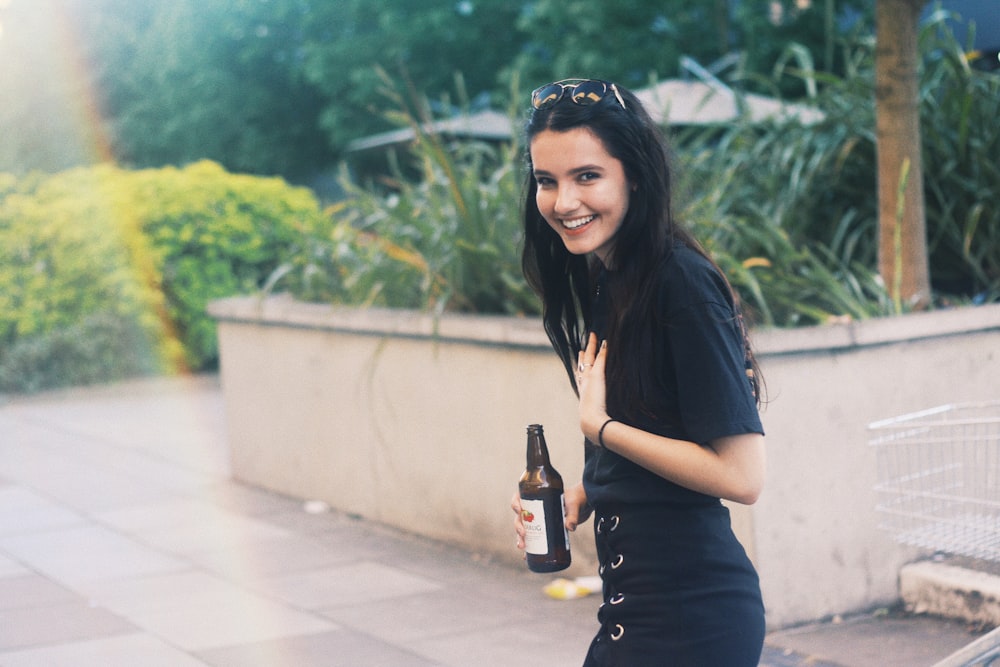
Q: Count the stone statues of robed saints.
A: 0